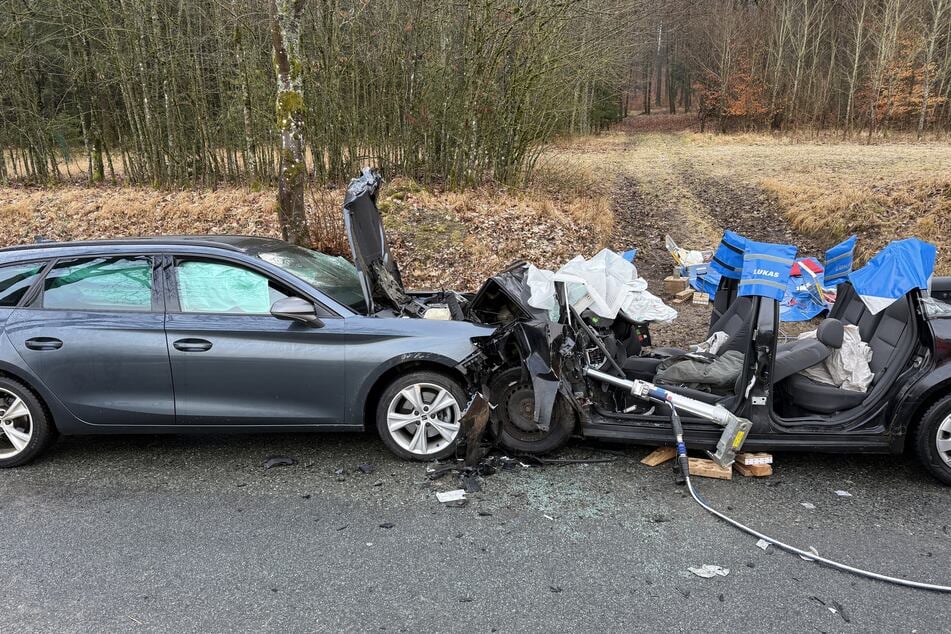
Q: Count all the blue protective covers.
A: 4